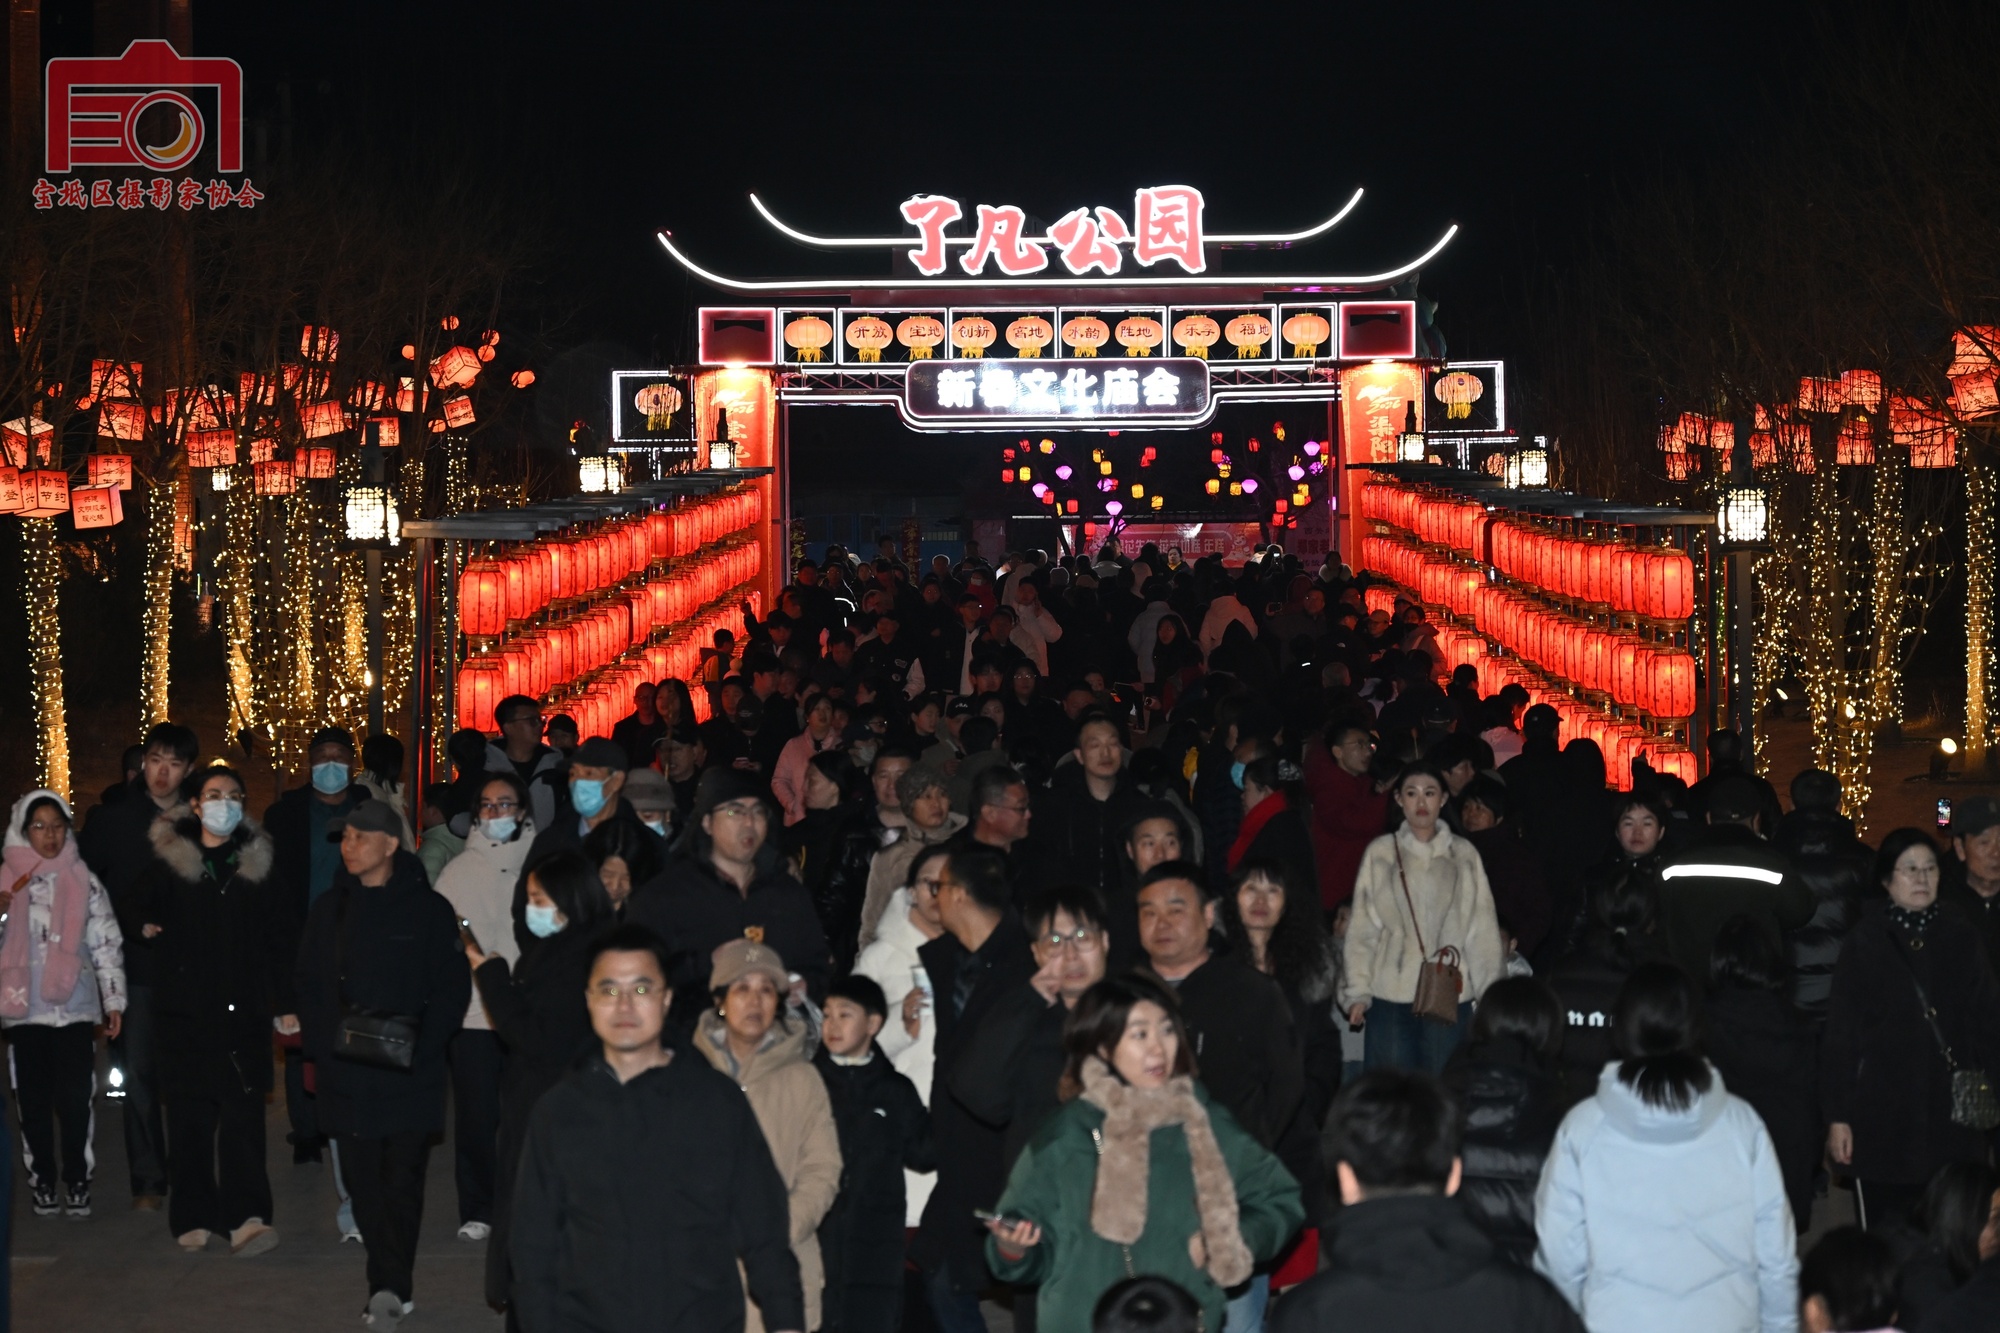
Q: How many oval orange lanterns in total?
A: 12